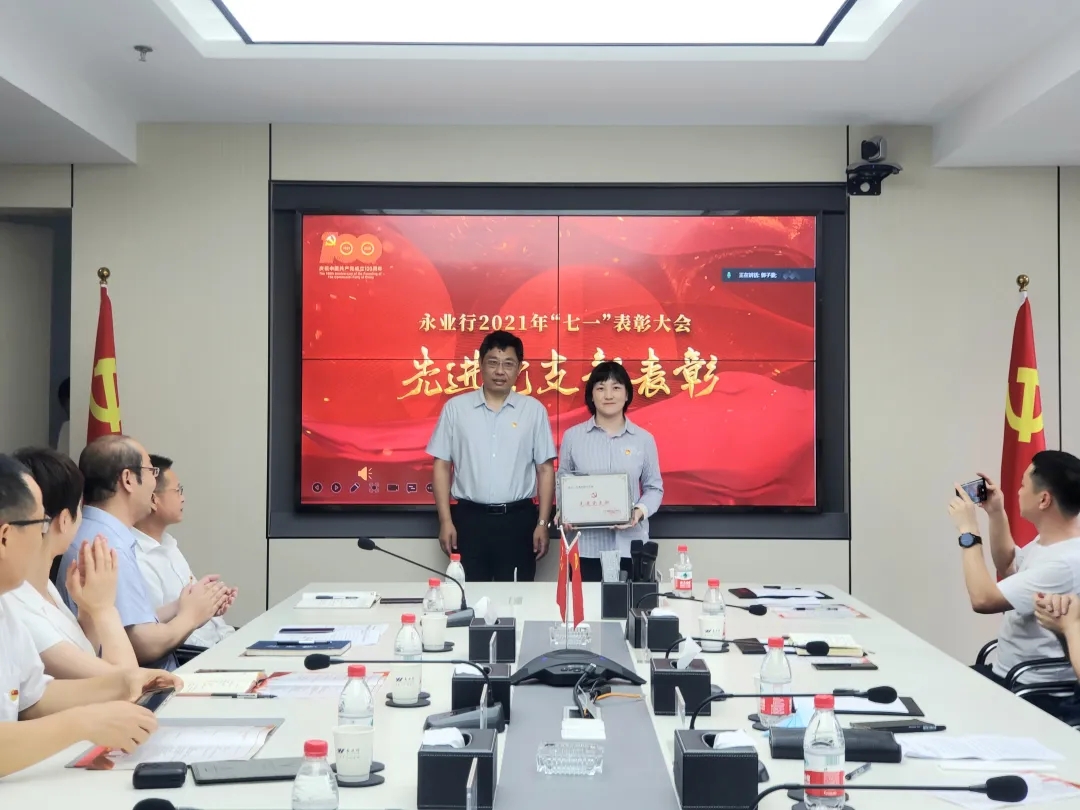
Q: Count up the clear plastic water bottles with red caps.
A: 9